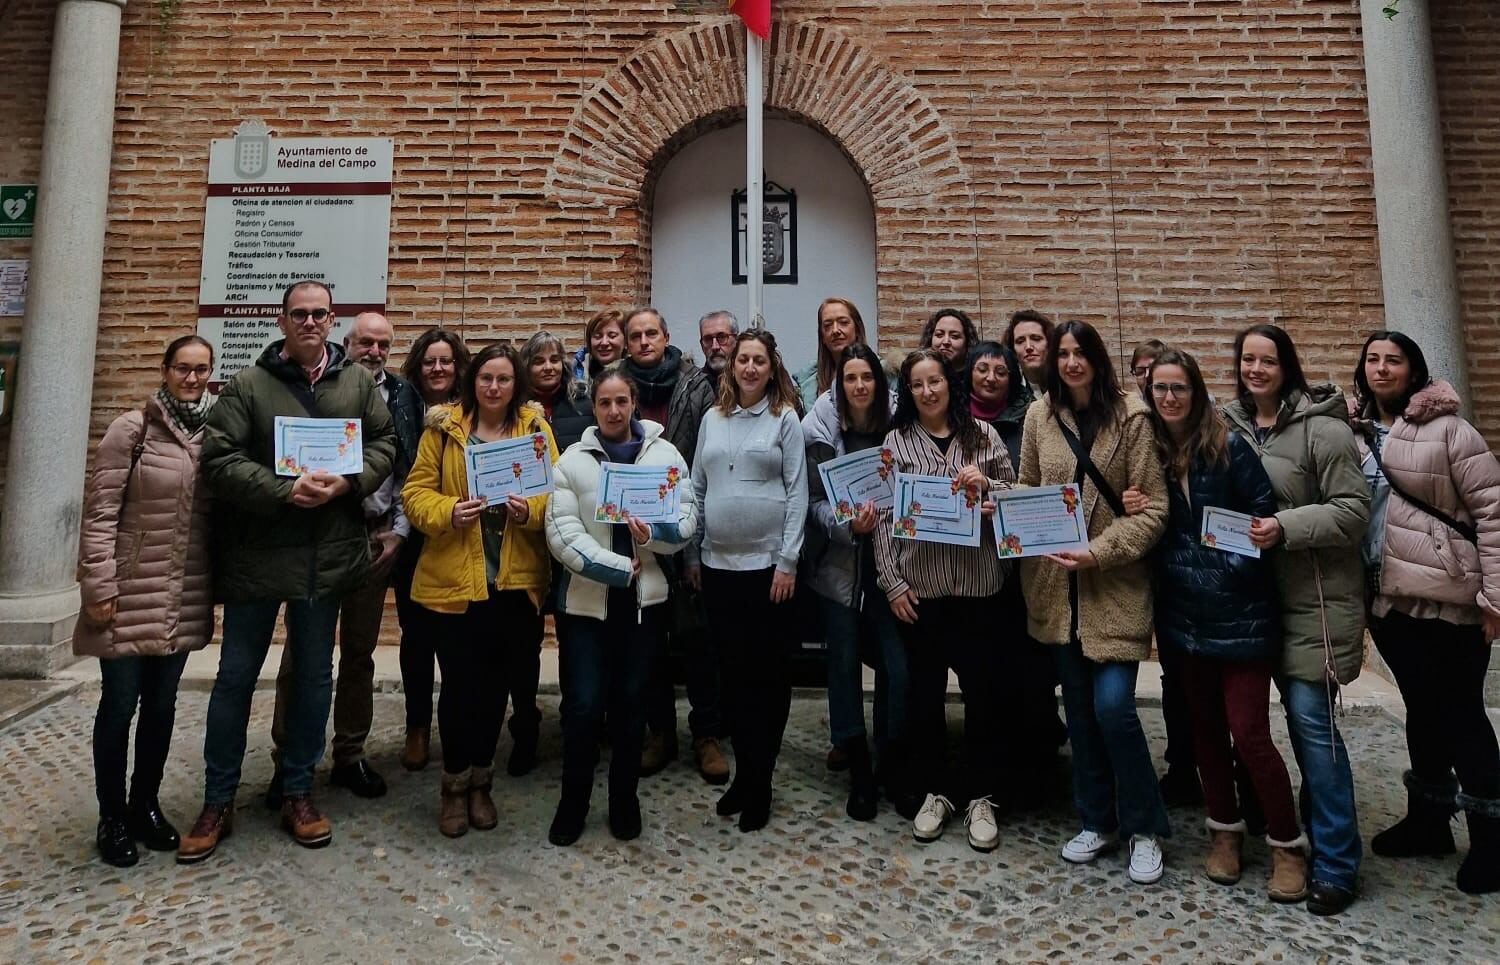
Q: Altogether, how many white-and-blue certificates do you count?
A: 7